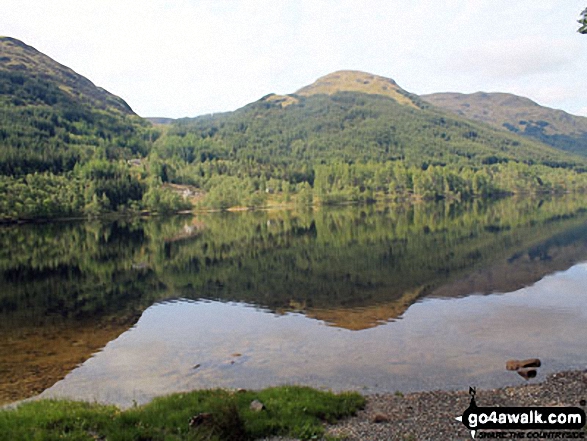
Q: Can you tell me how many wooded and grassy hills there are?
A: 3